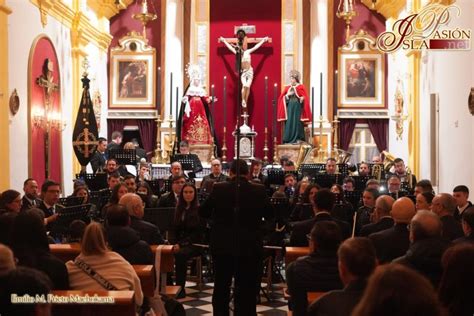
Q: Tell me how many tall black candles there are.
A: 10